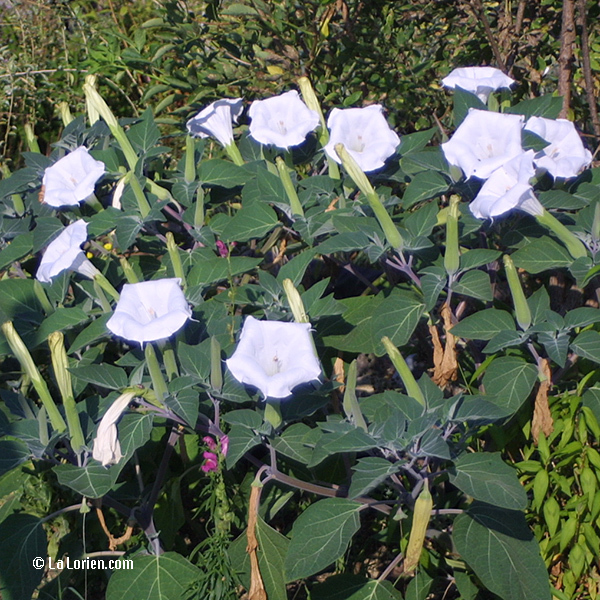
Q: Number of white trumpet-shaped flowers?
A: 11